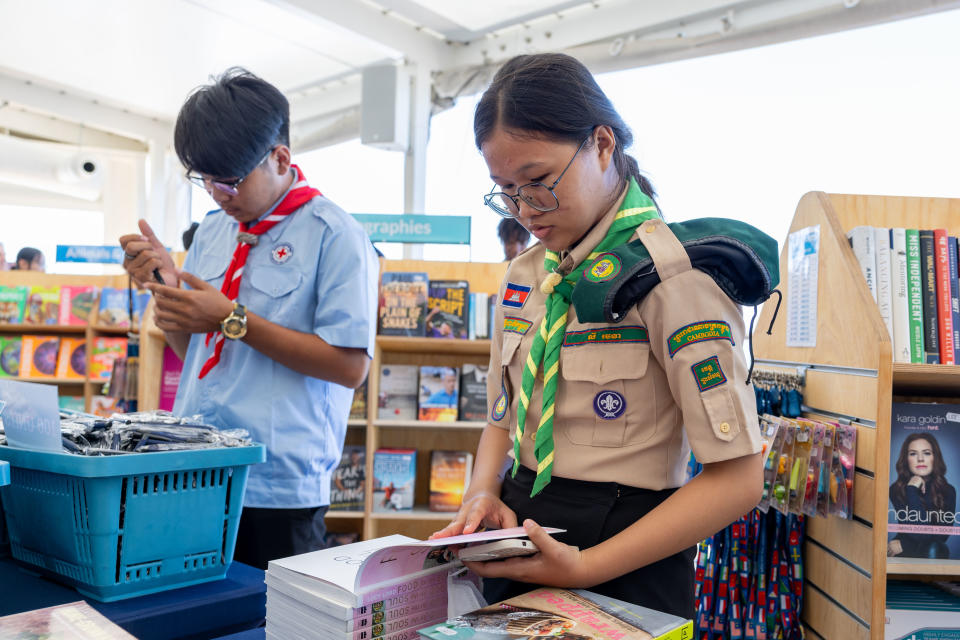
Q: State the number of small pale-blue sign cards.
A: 1